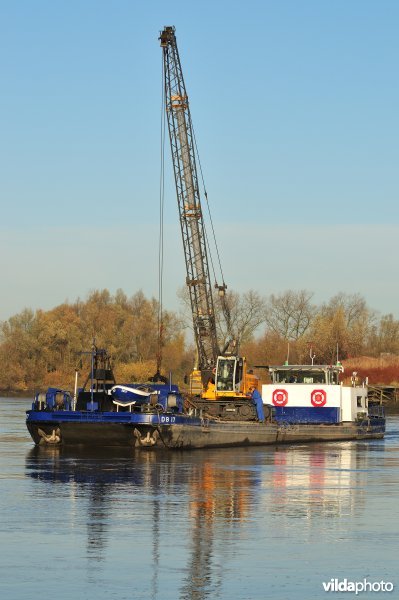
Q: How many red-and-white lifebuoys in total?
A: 2